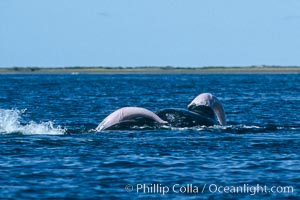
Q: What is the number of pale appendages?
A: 2